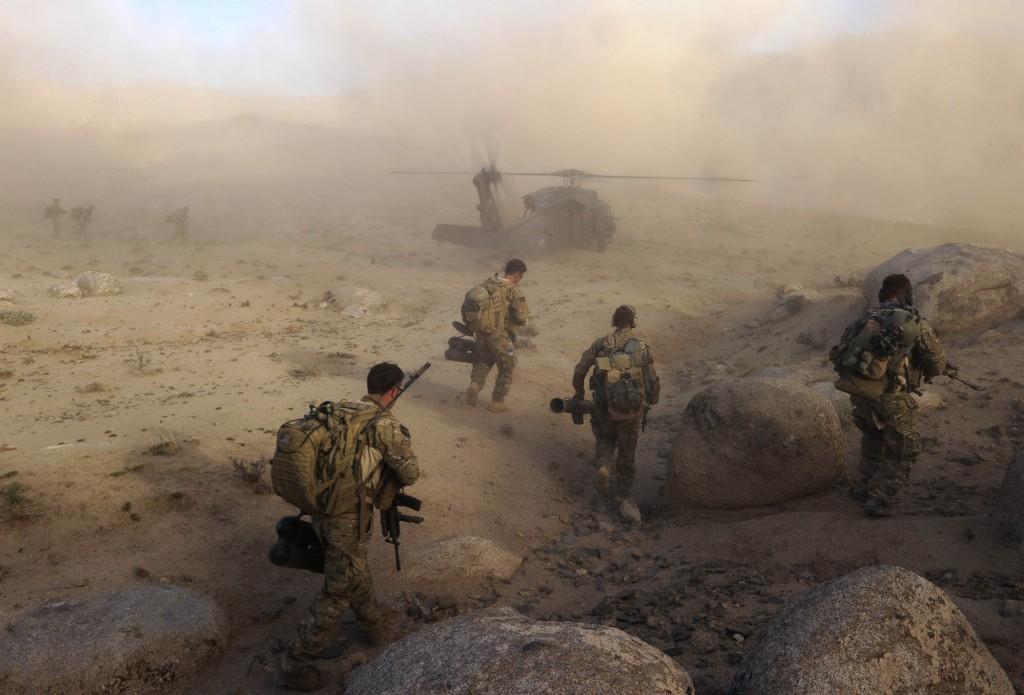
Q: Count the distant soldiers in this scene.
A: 3